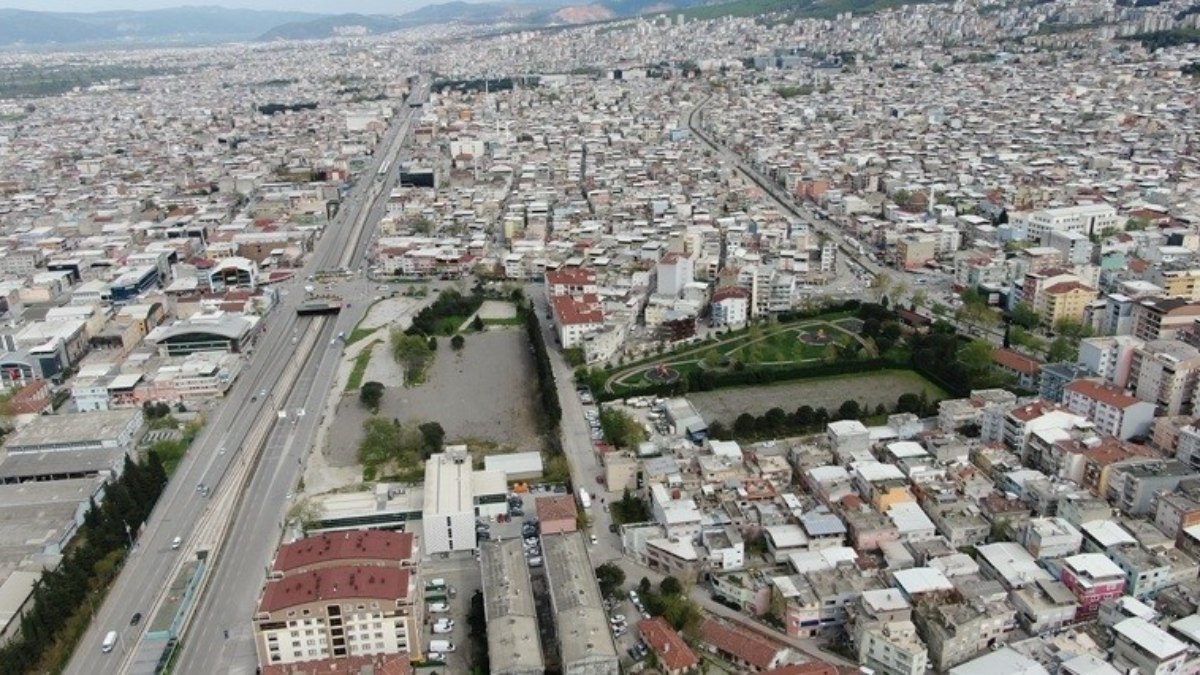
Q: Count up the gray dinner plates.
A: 0